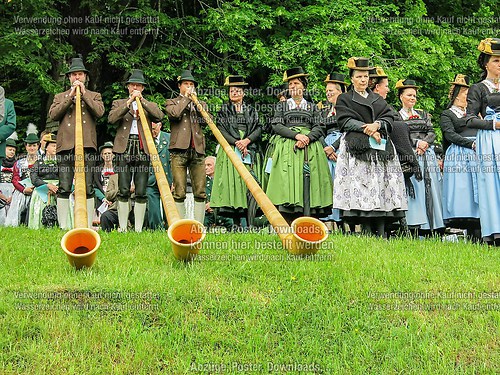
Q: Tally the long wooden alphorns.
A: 3